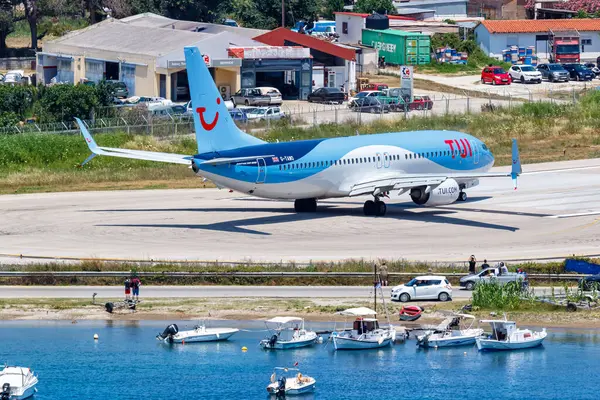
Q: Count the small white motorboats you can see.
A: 7